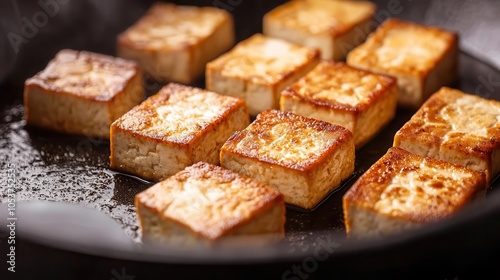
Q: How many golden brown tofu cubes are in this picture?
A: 11